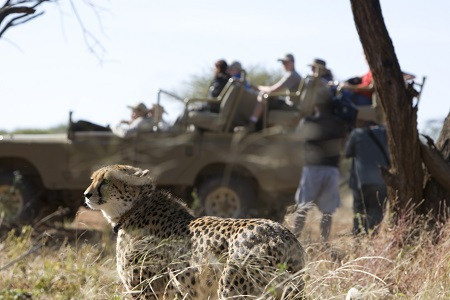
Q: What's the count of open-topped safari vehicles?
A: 1